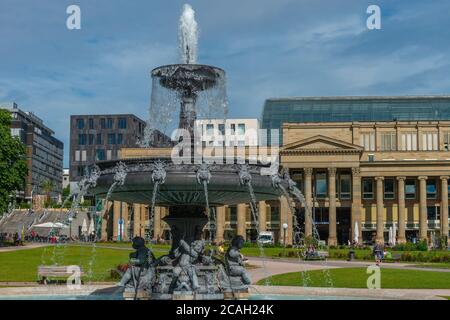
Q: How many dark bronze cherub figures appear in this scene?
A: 3